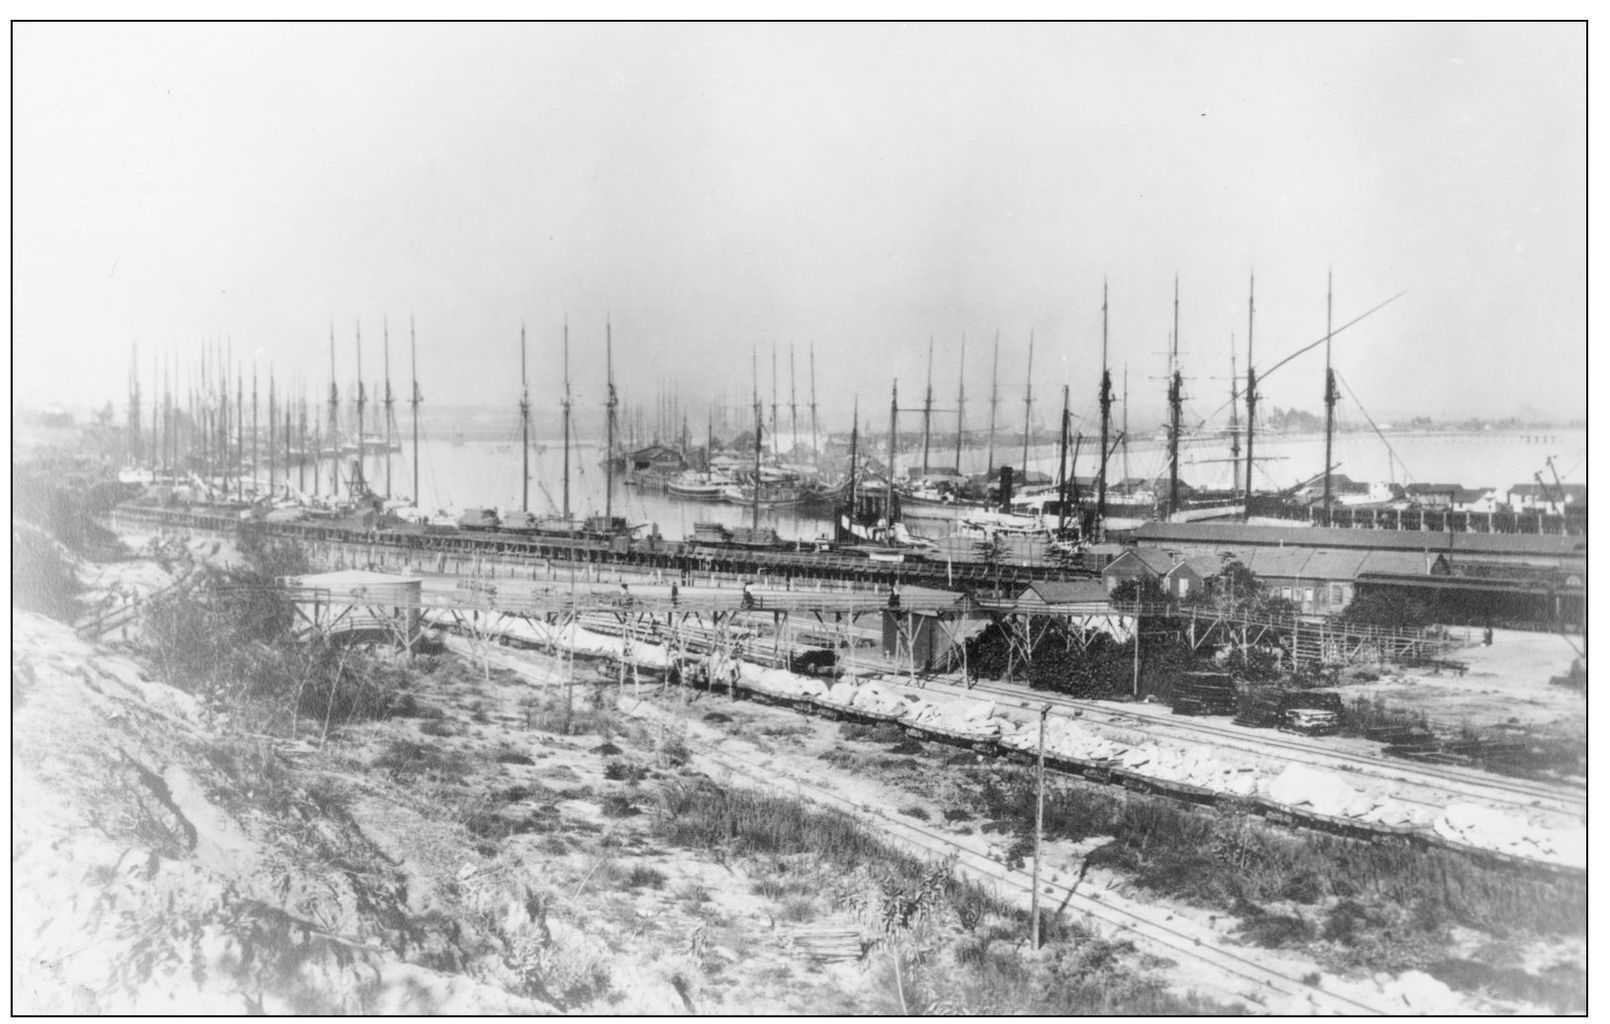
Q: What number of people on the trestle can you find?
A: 4